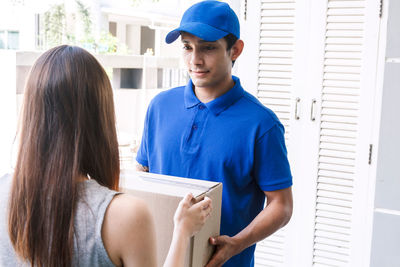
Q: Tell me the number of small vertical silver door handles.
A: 2